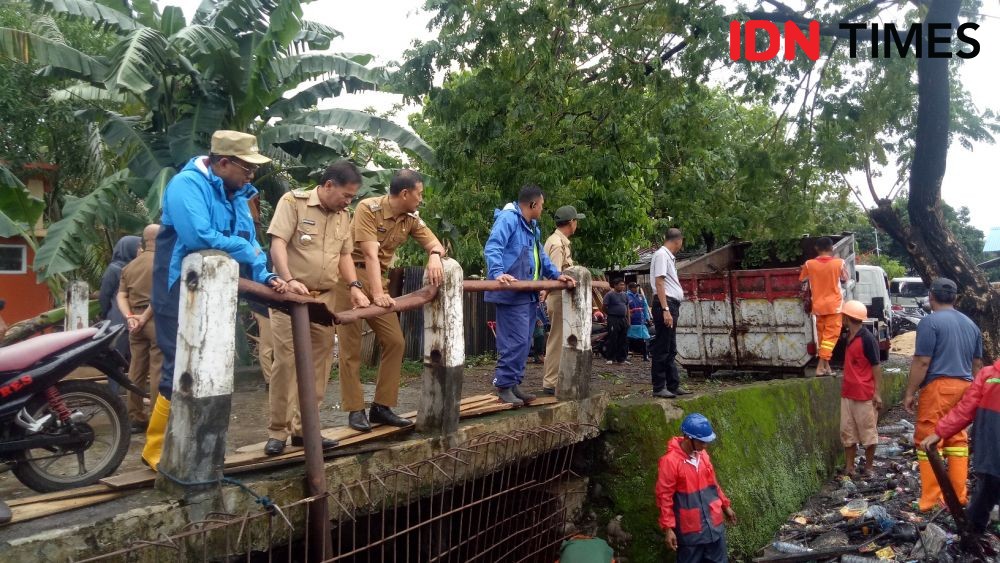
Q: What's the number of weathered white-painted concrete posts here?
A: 4